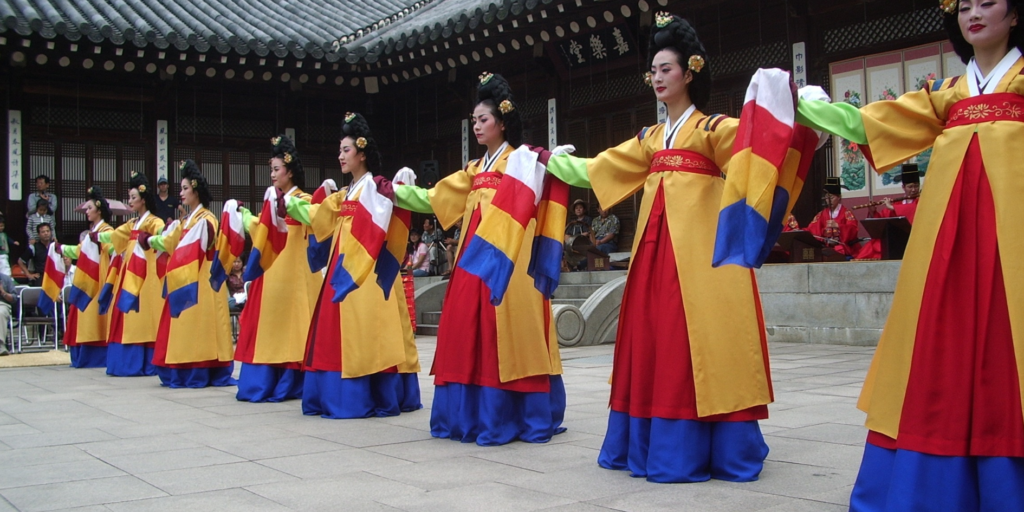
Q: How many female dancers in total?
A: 8